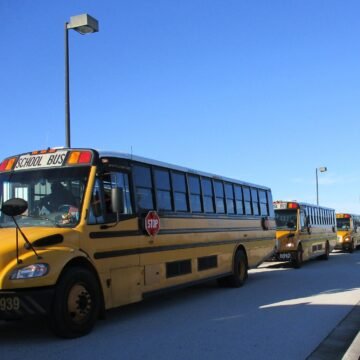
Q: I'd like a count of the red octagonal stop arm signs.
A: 1